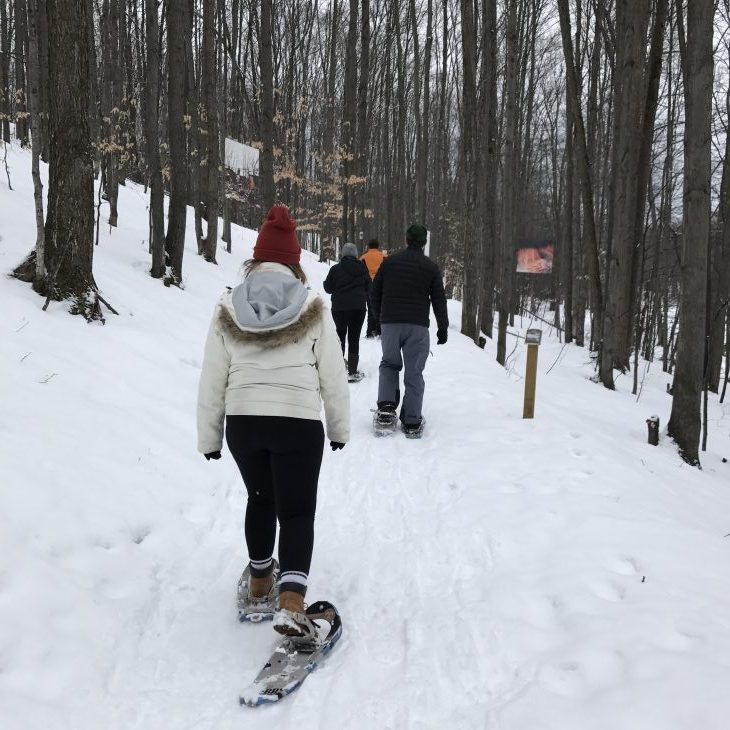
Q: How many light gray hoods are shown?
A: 1